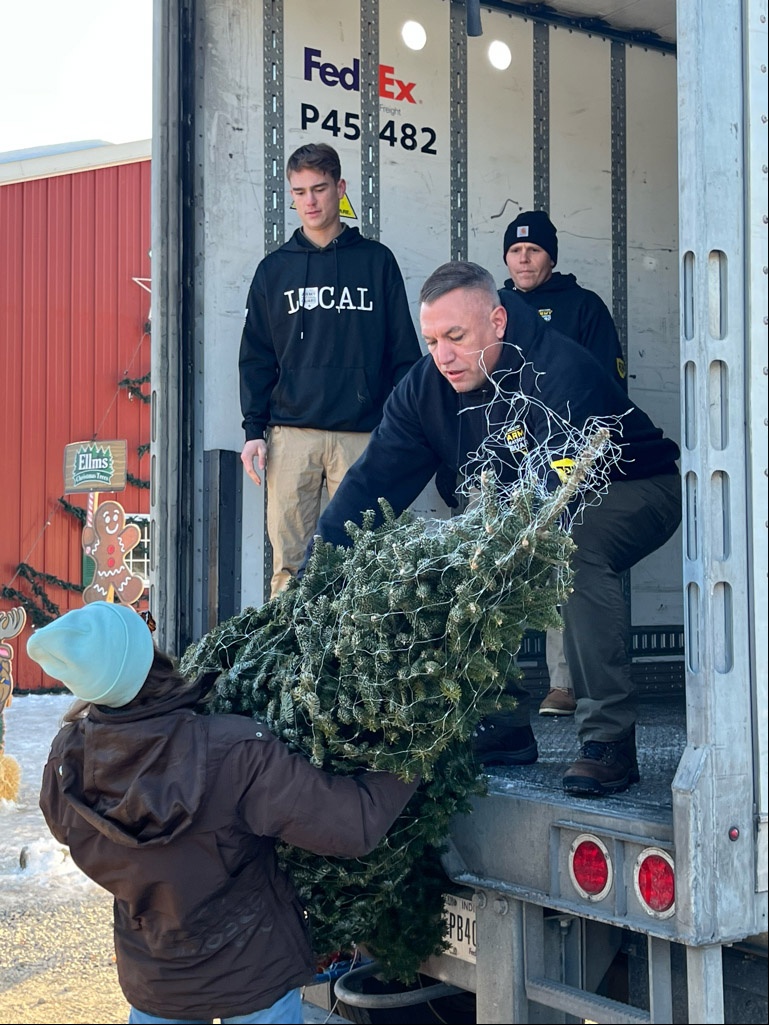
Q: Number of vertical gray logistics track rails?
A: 5